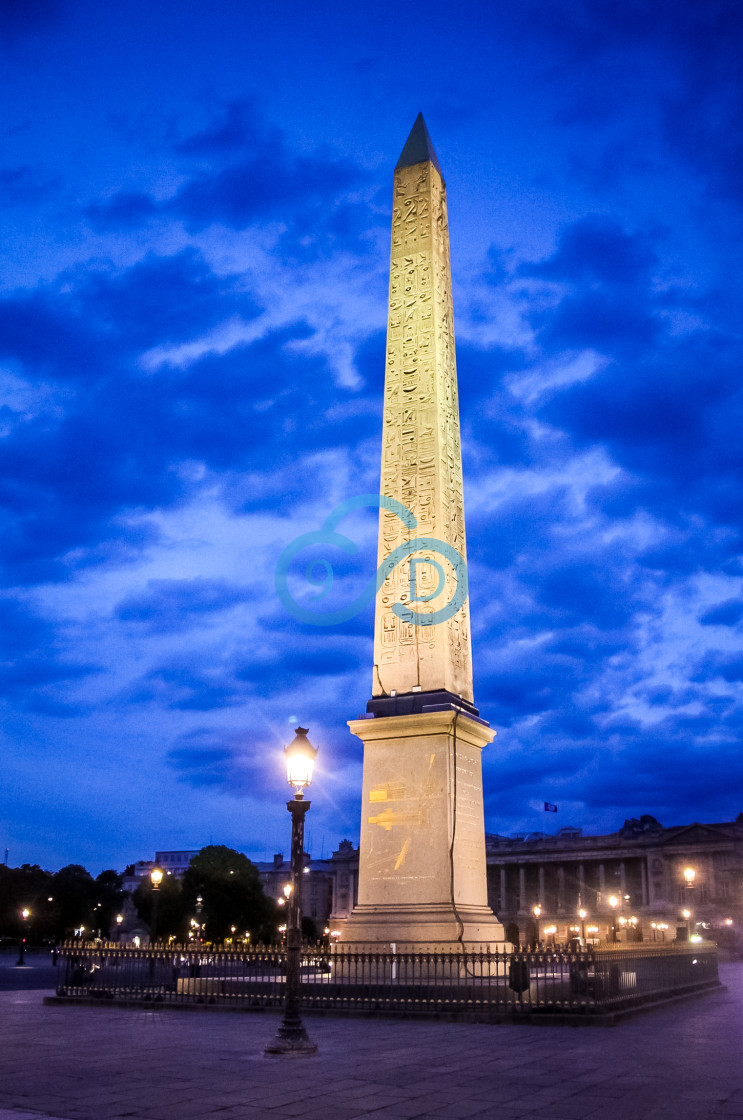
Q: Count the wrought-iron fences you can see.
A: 1